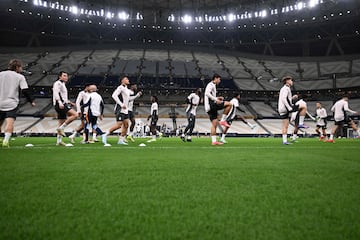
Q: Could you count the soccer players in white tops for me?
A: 14